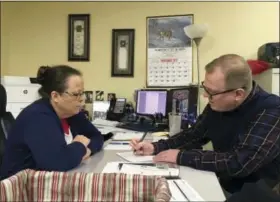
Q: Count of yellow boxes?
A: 0